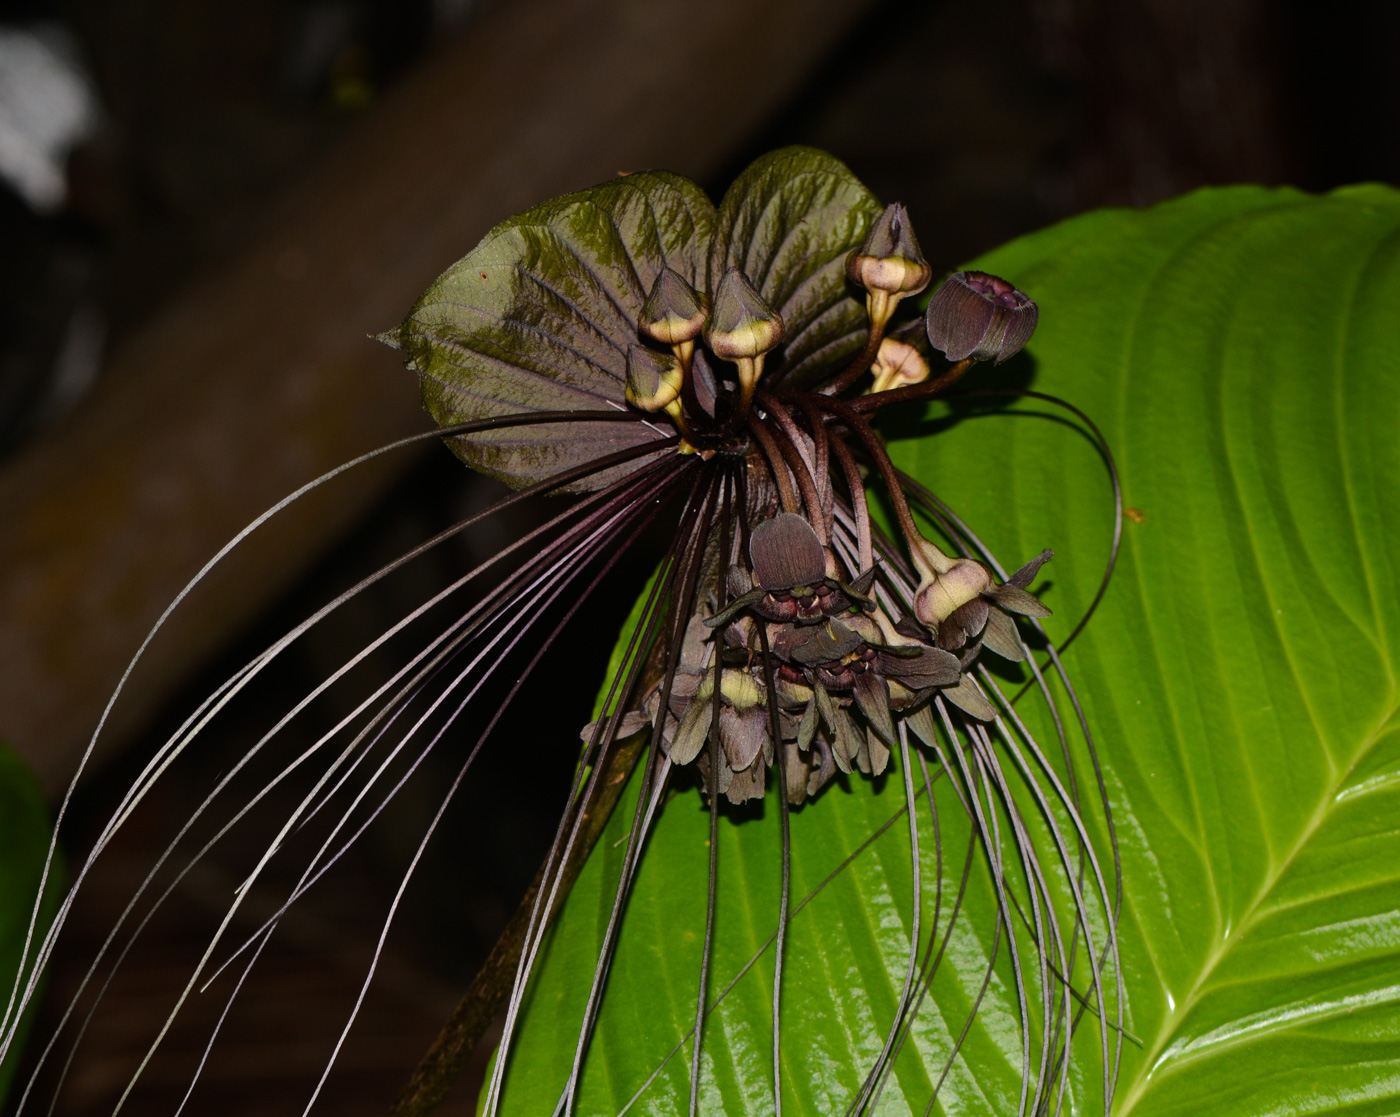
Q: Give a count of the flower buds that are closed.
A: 5